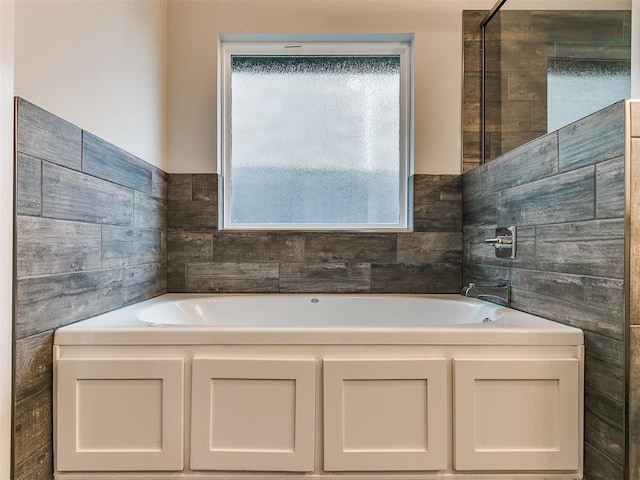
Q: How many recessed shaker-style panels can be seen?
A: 4